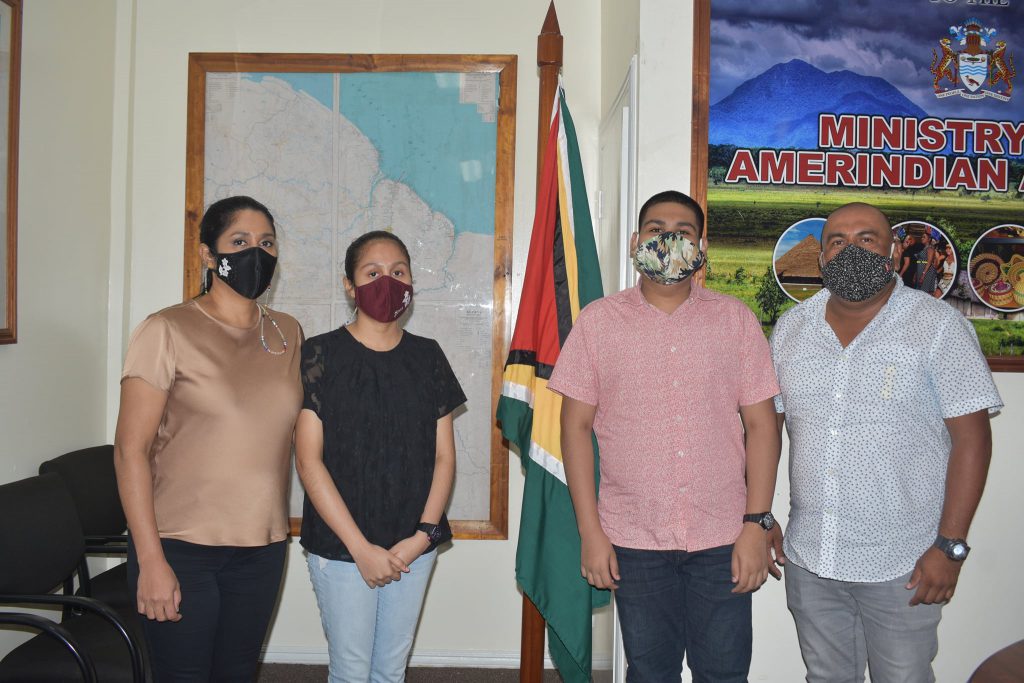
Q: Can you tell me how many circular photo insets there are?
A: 3